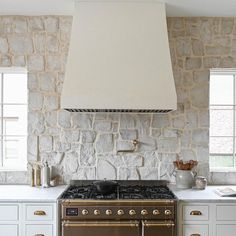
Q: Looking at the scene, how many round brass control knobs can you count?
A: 8